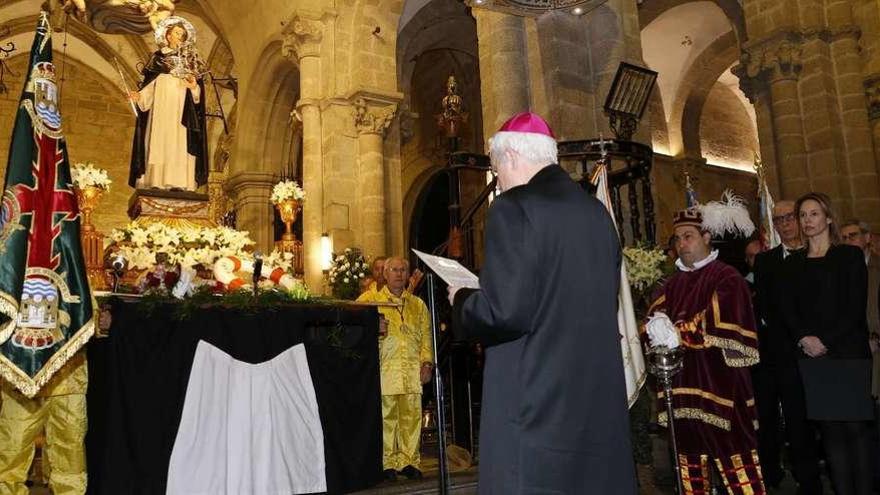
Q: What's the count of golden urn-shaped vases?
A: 2